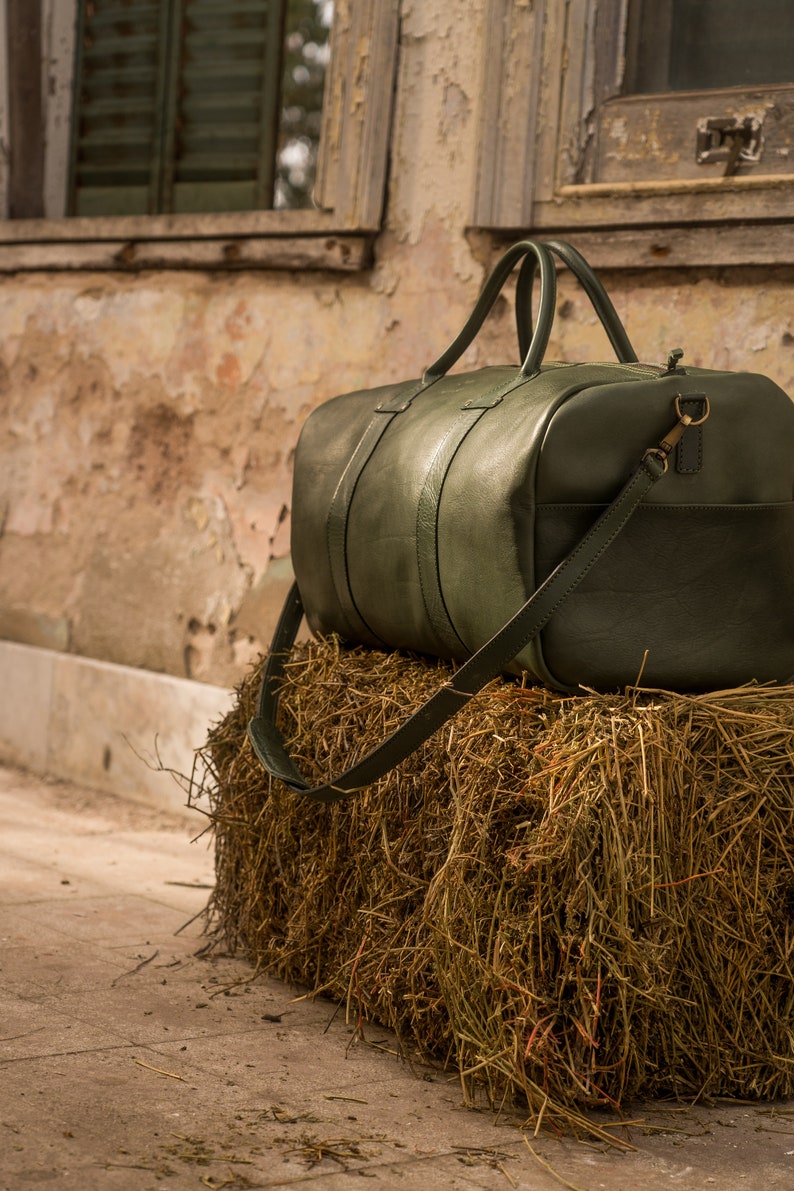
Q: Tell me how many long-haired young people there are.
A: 0